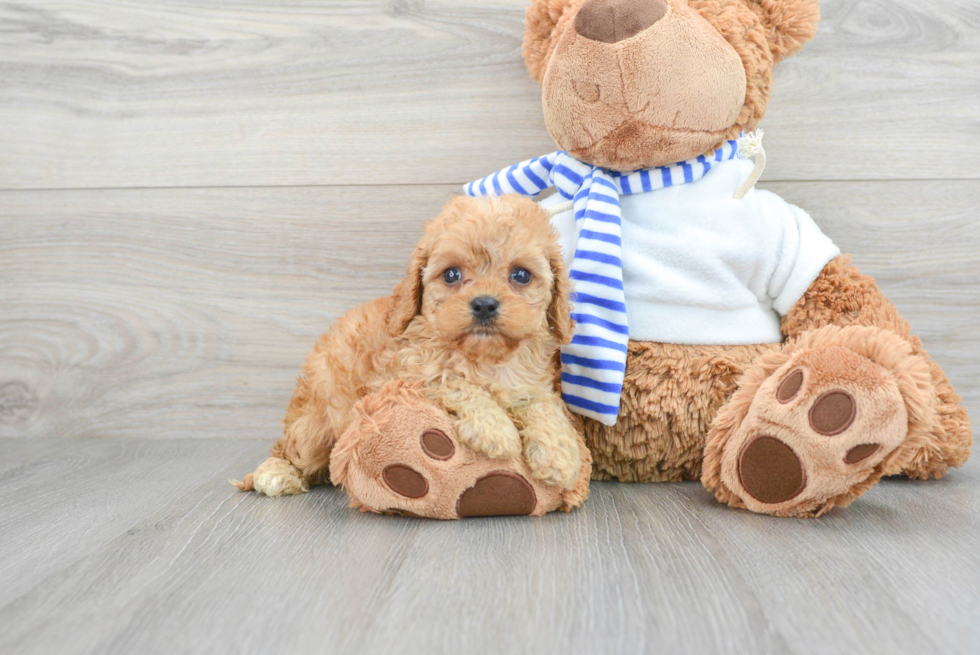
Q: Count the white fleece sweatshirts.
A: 1